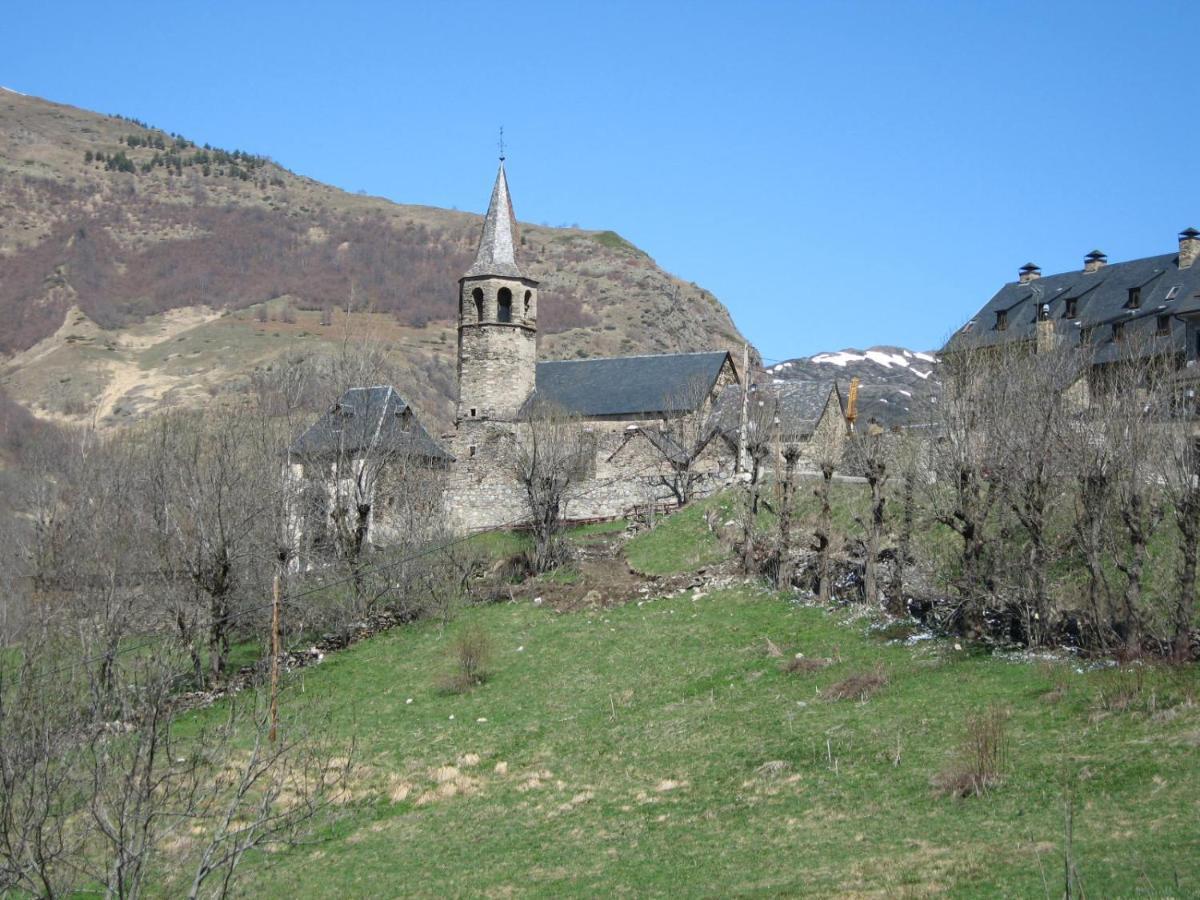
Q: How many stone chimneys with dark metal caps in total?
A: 3